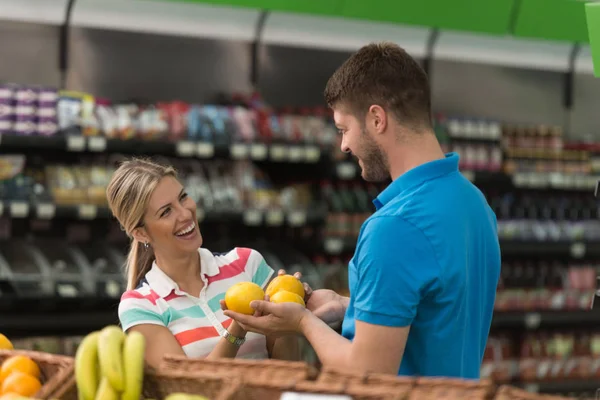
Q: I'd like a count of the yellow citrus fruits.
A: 3